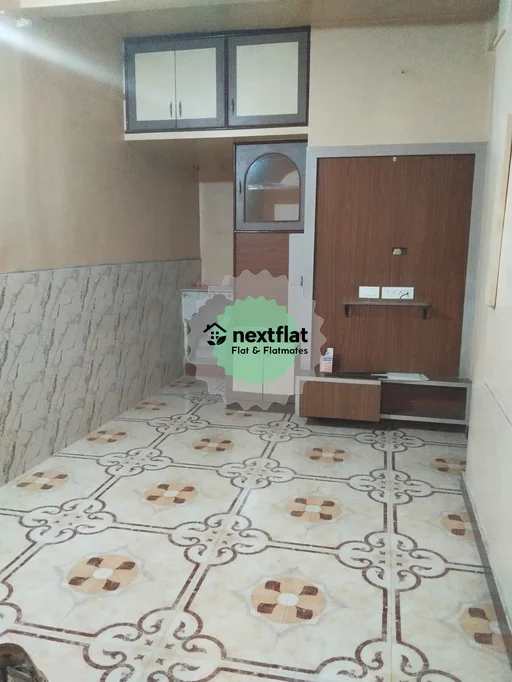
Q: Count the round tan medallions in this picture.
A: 14